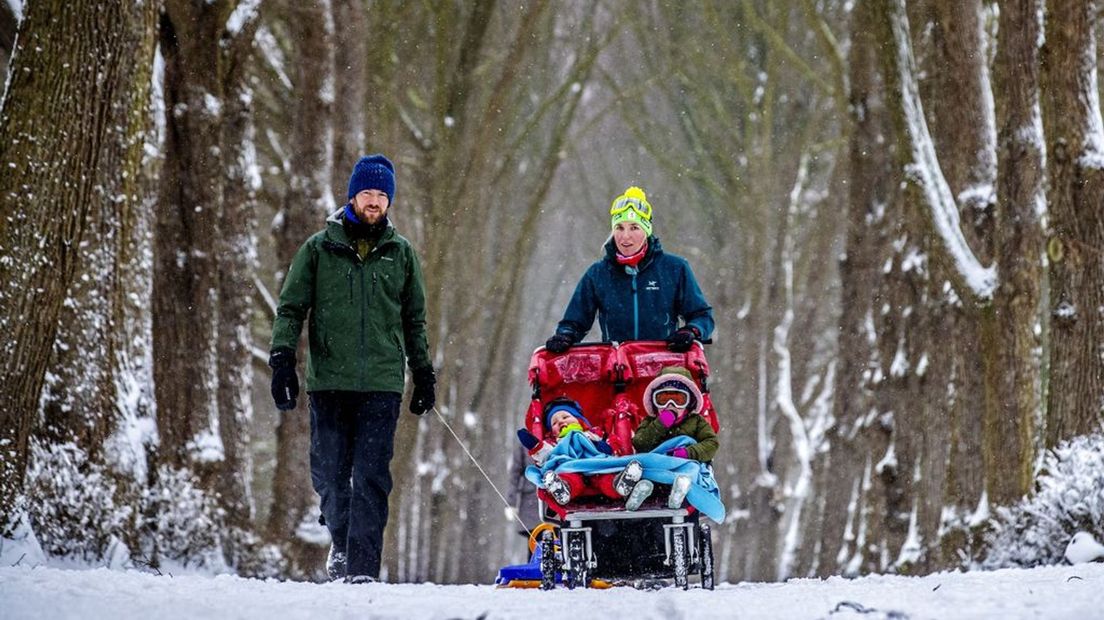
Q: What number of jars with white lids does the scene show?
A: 0